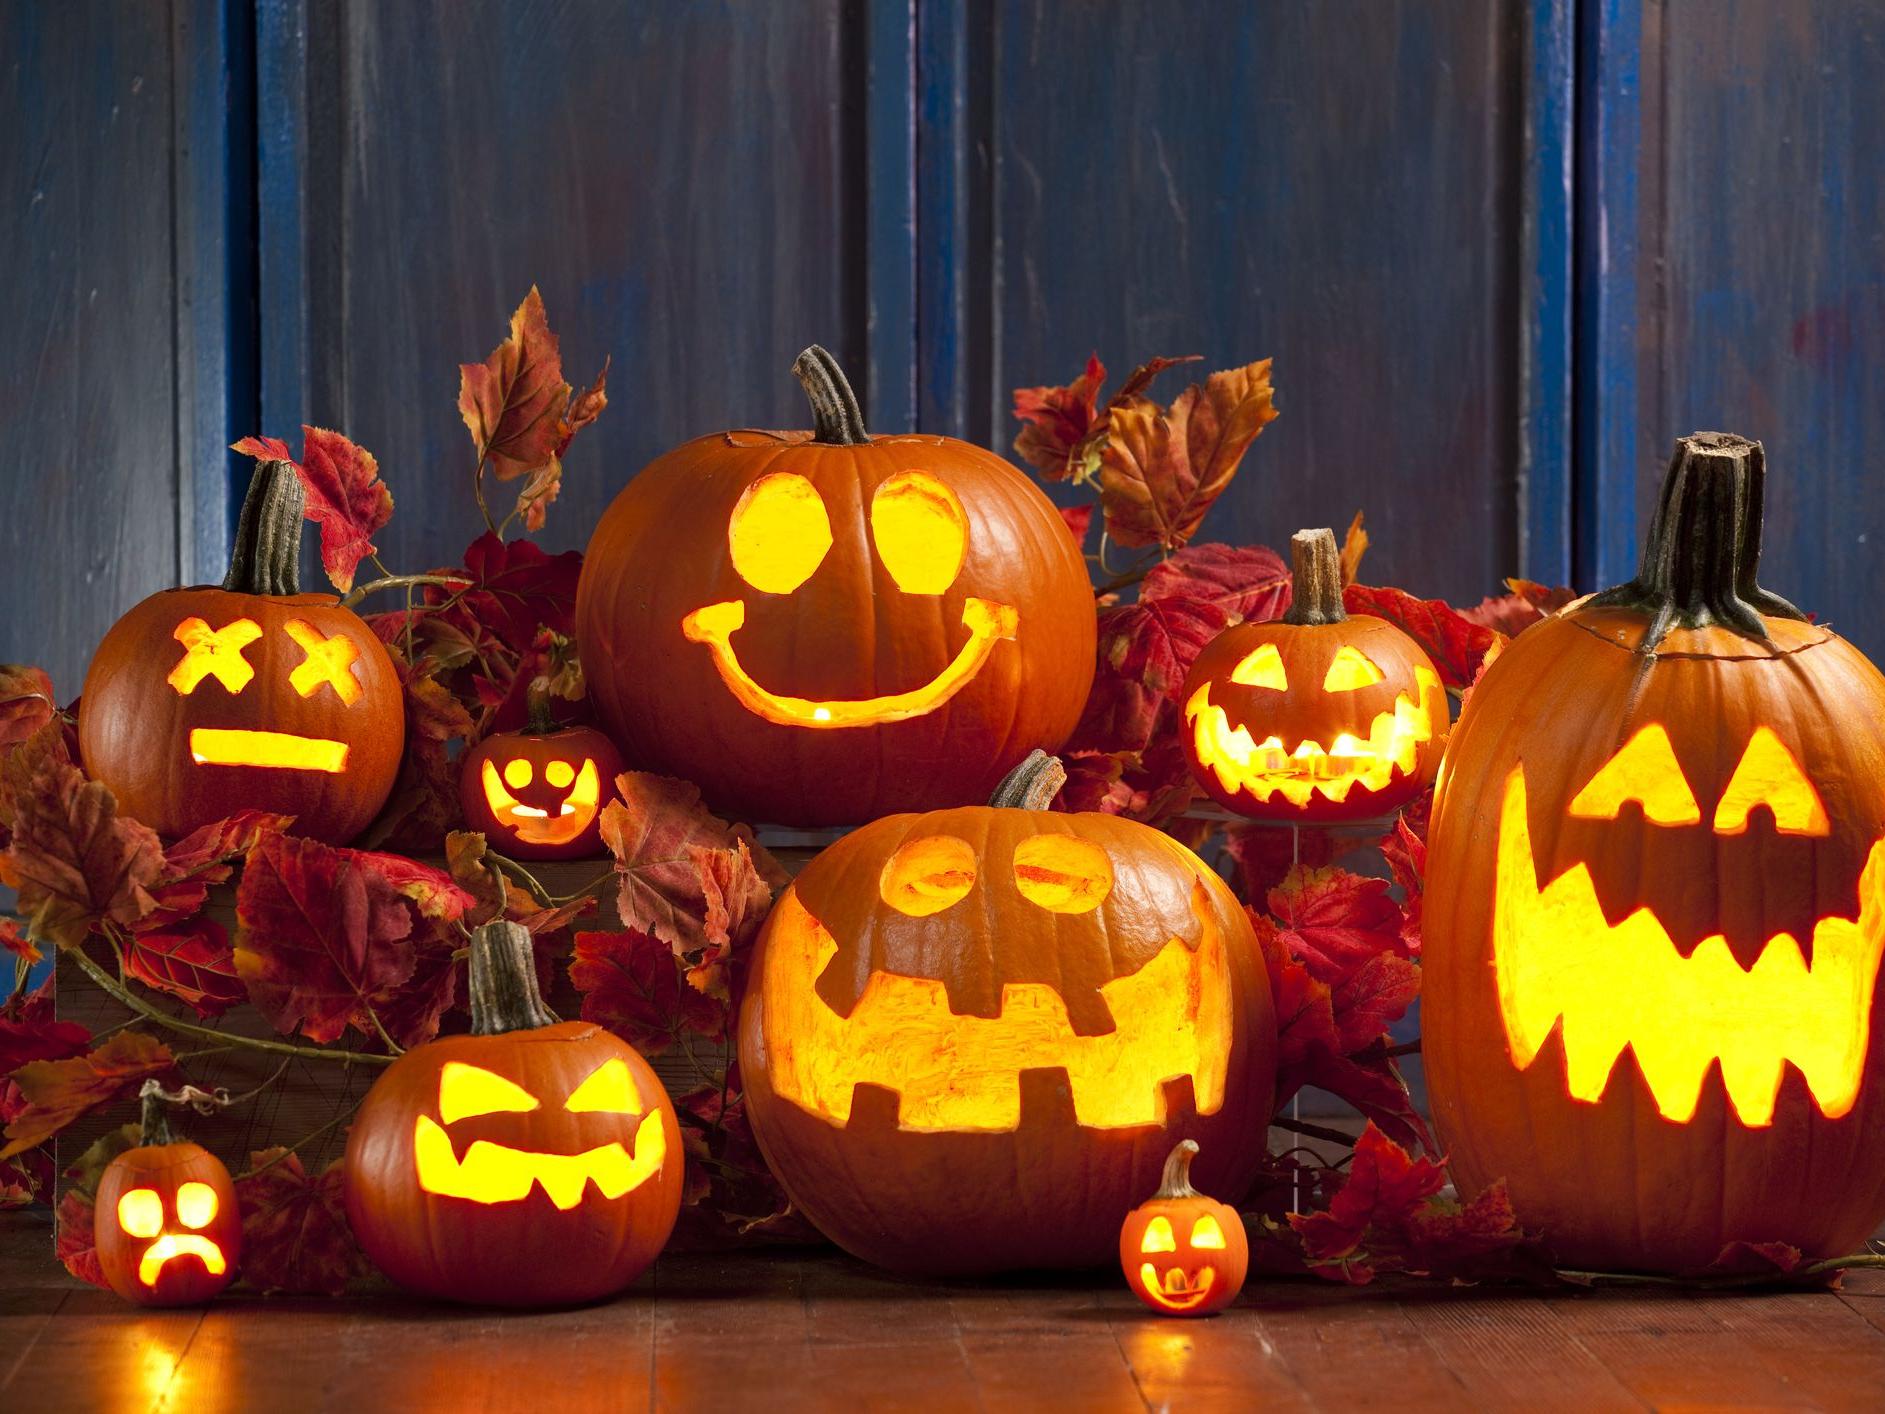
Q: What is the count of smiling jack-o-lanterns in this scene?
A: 7